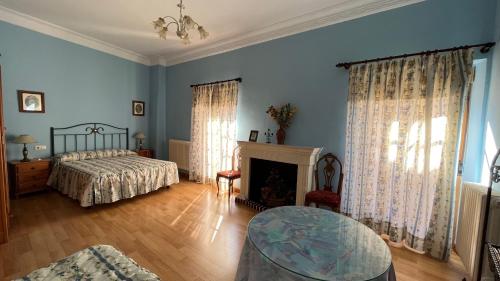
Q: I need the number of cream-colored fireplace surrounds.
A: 1